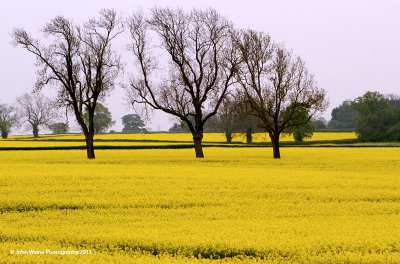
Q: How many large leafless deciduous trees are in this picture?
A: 3